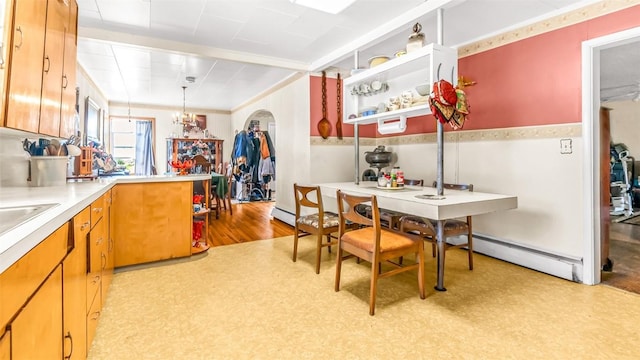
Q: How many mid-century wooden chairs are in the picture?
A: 4